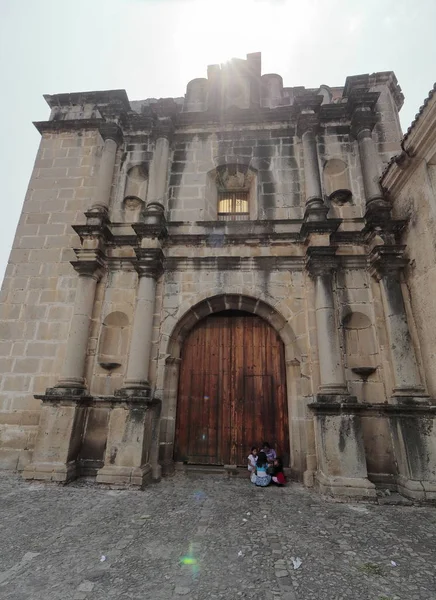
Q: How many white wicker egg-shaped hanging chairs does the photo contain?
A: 0